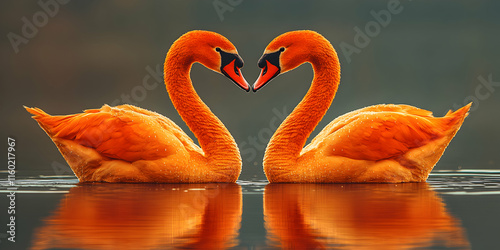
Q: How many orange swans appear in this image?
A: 2